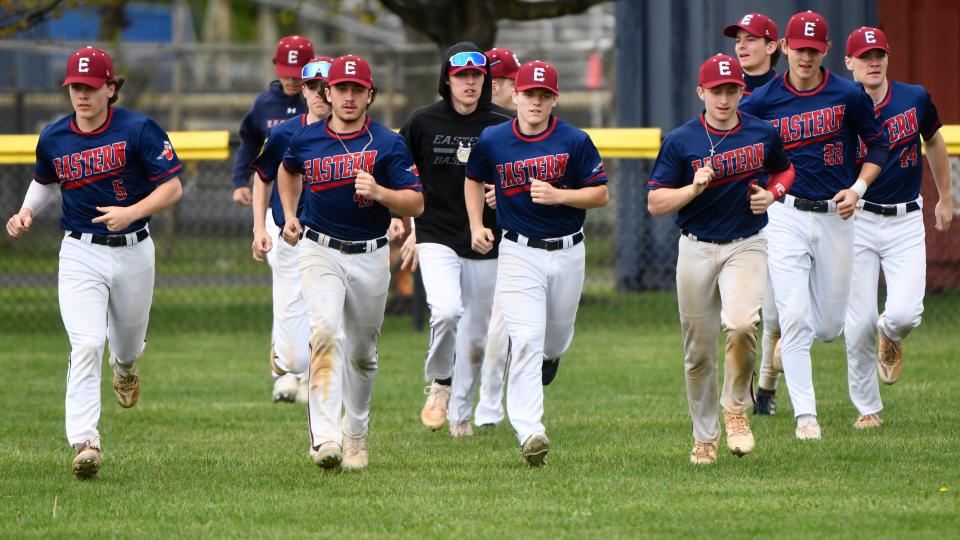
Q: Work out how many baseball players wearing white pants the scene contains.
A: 11